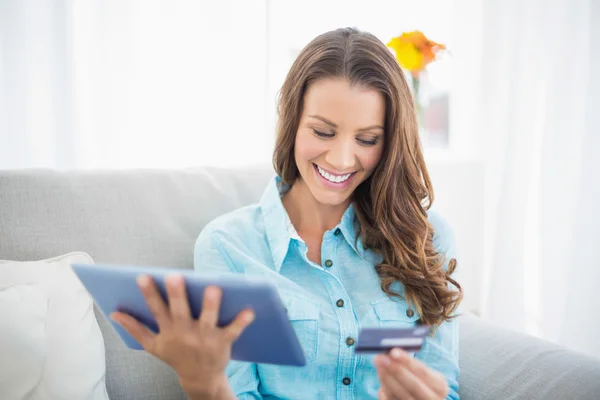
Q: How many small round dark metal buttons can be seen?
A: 6